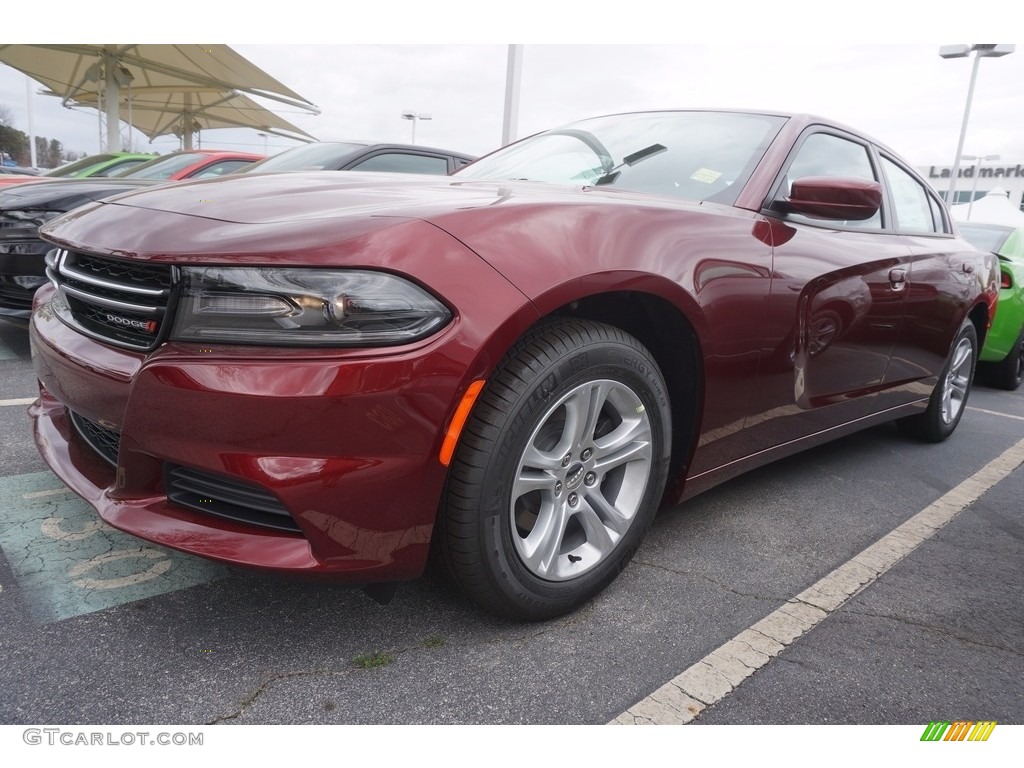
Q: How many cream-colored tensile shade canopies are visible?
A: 2